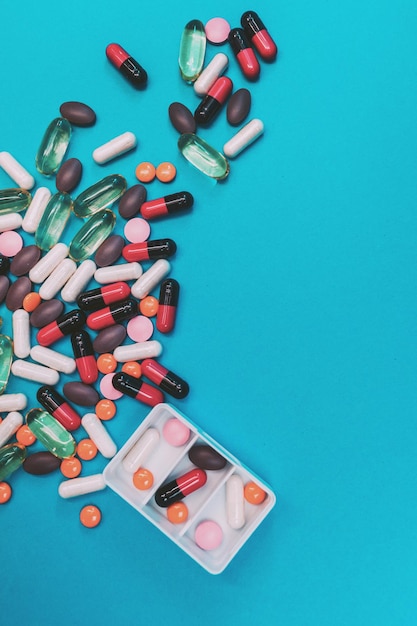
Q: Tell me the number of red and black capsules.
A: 15